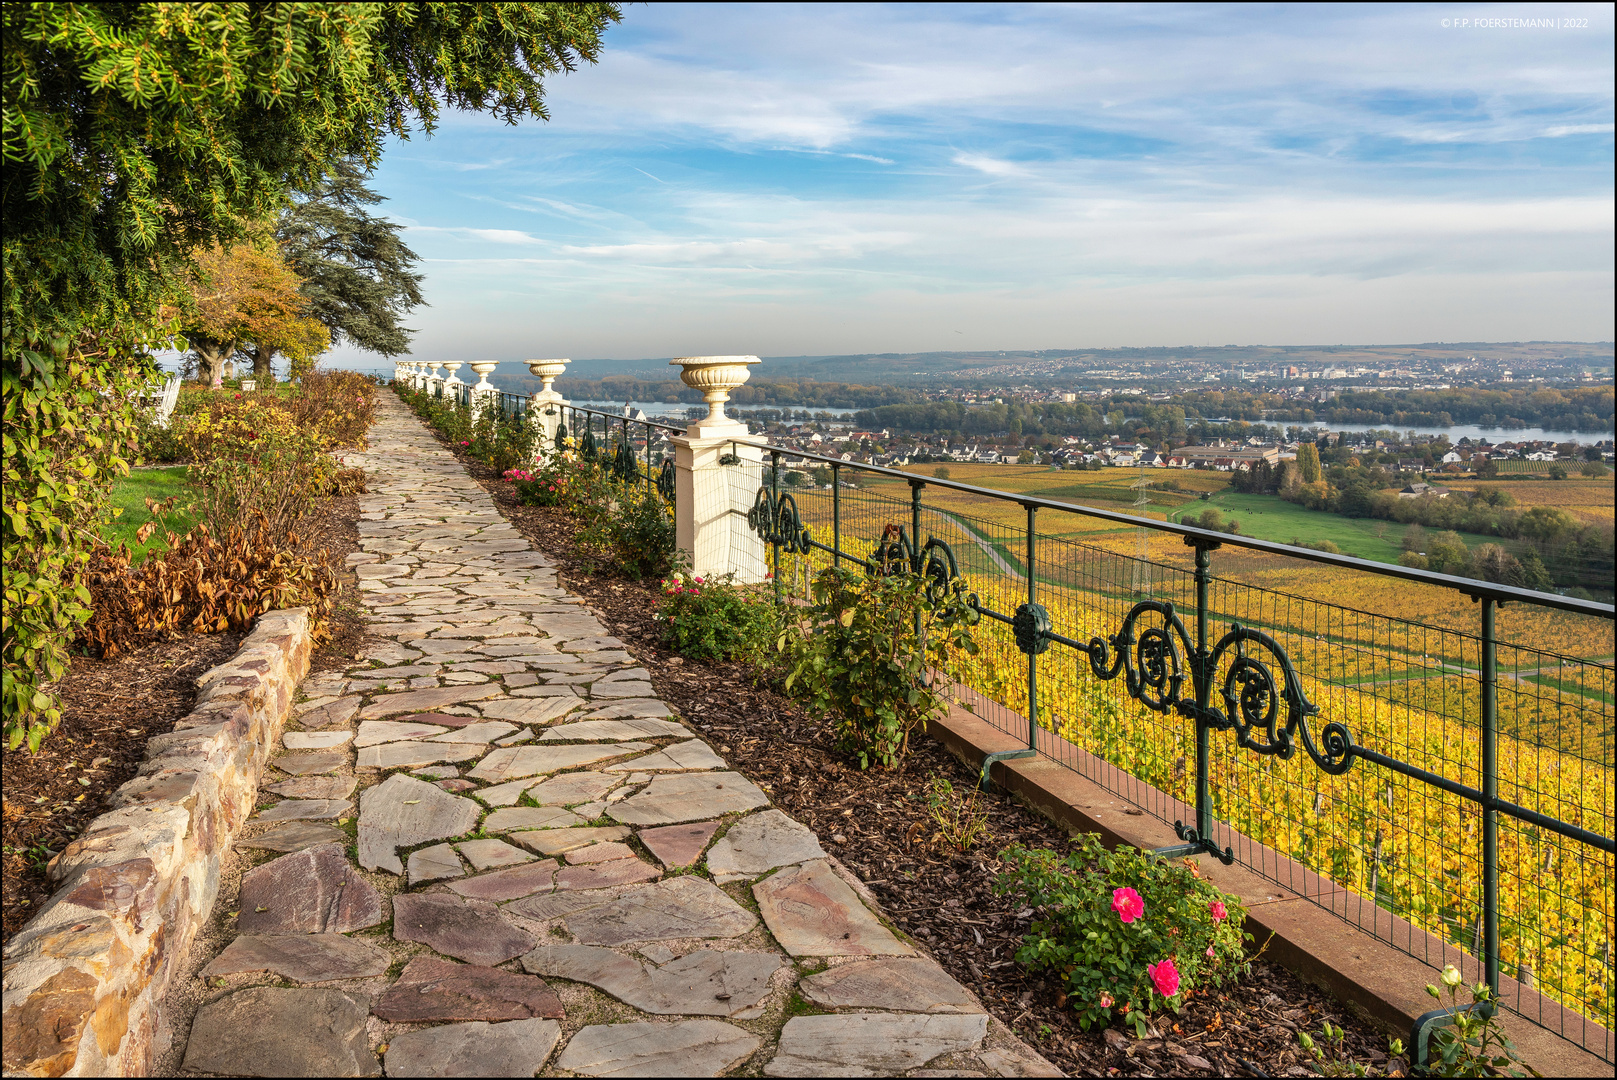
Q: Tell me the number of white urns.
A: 10